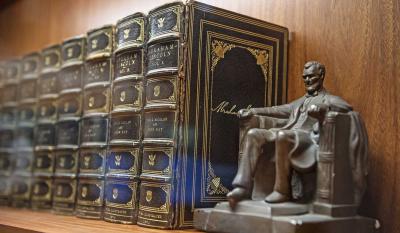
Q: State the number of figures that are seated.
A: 1